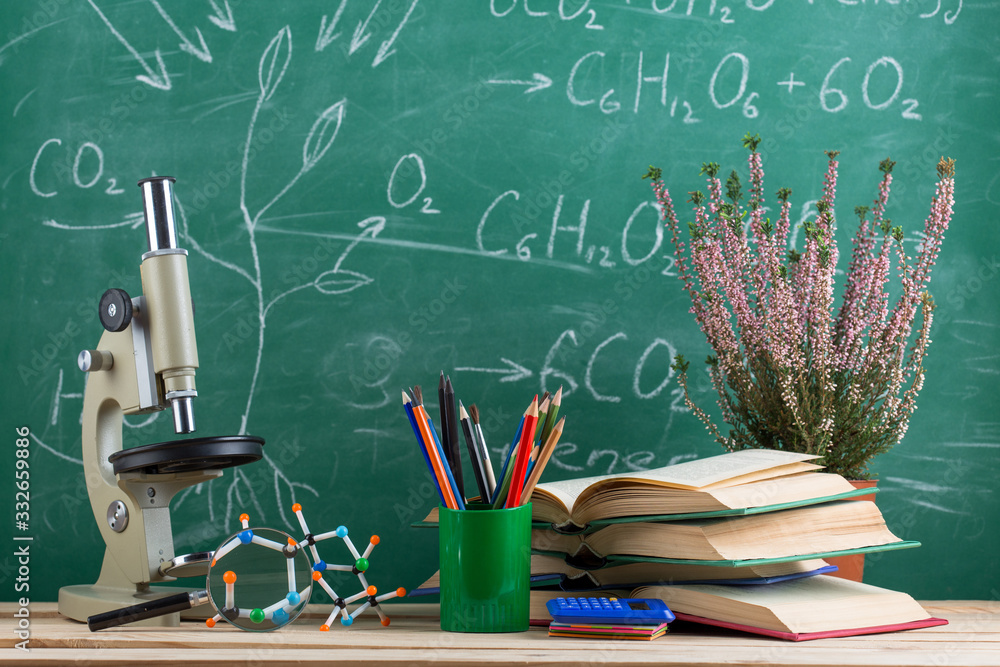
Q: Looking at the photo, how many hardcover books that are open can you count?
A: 4